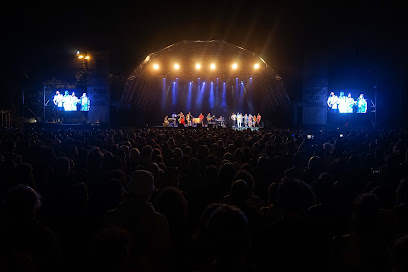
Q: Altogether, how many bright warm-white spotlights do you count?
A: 6